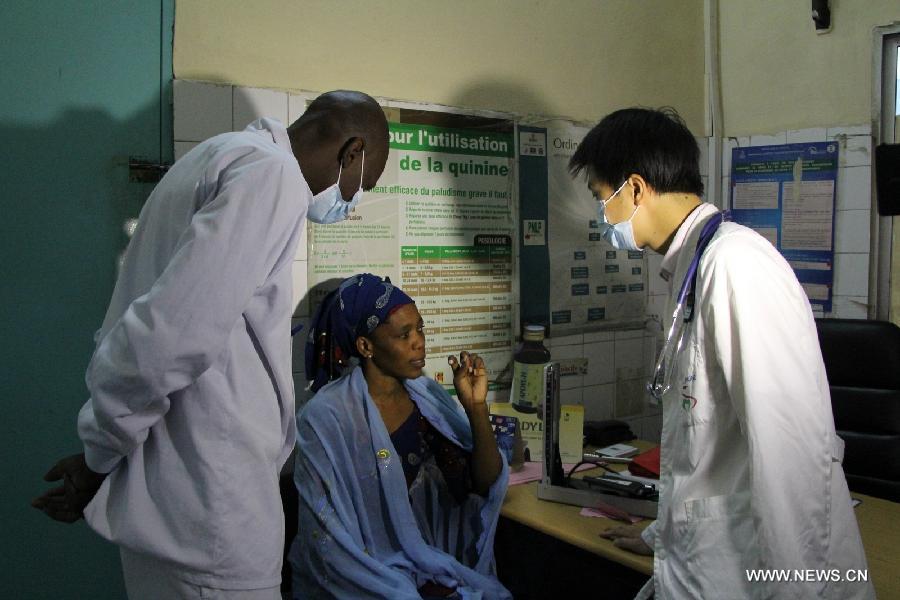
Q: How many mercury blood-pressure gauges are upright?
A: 1